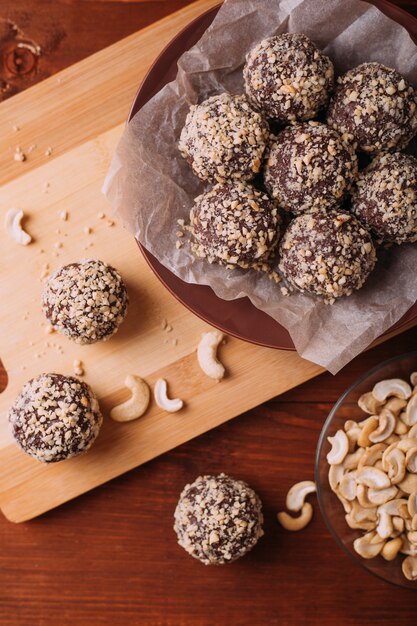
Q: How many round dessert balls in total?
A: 10